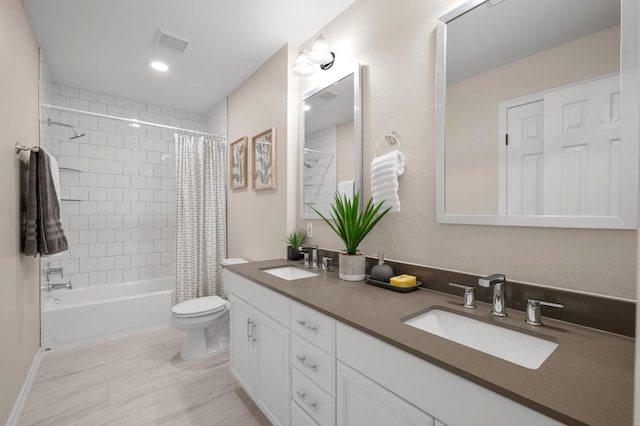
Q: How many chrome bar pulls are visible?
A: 5